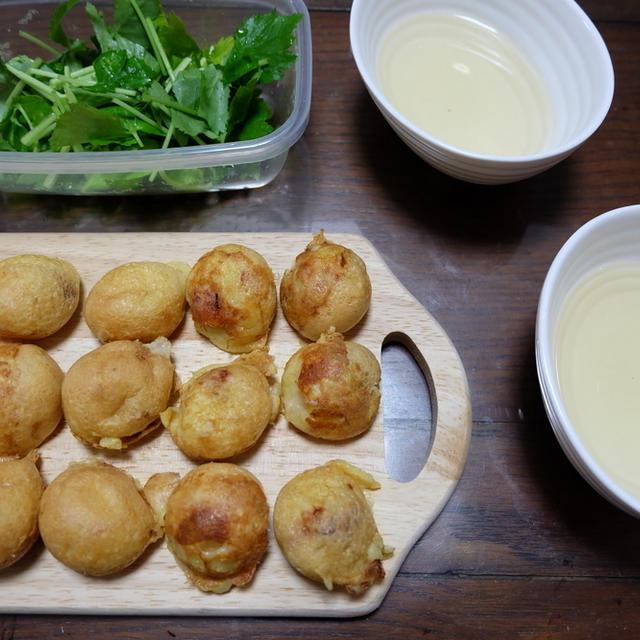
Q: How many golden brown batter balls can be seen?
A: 12